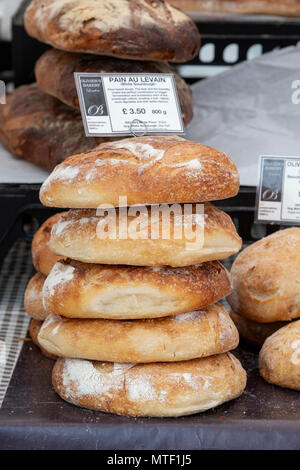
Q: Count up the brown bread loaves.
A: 3